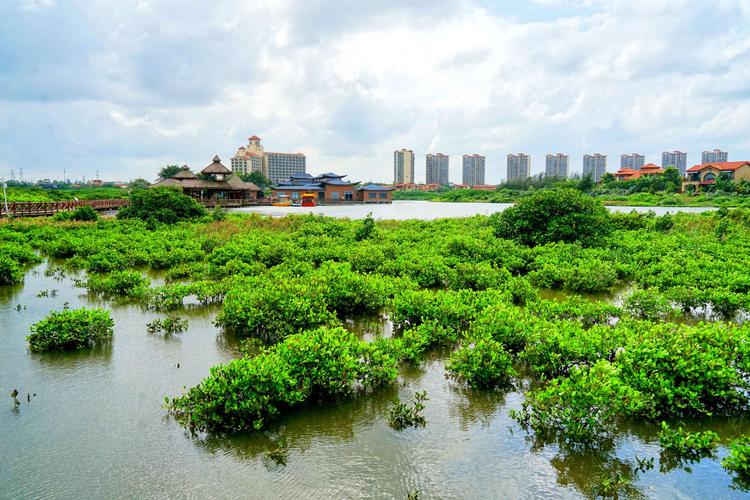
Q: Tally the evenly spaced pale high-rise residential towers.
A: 9